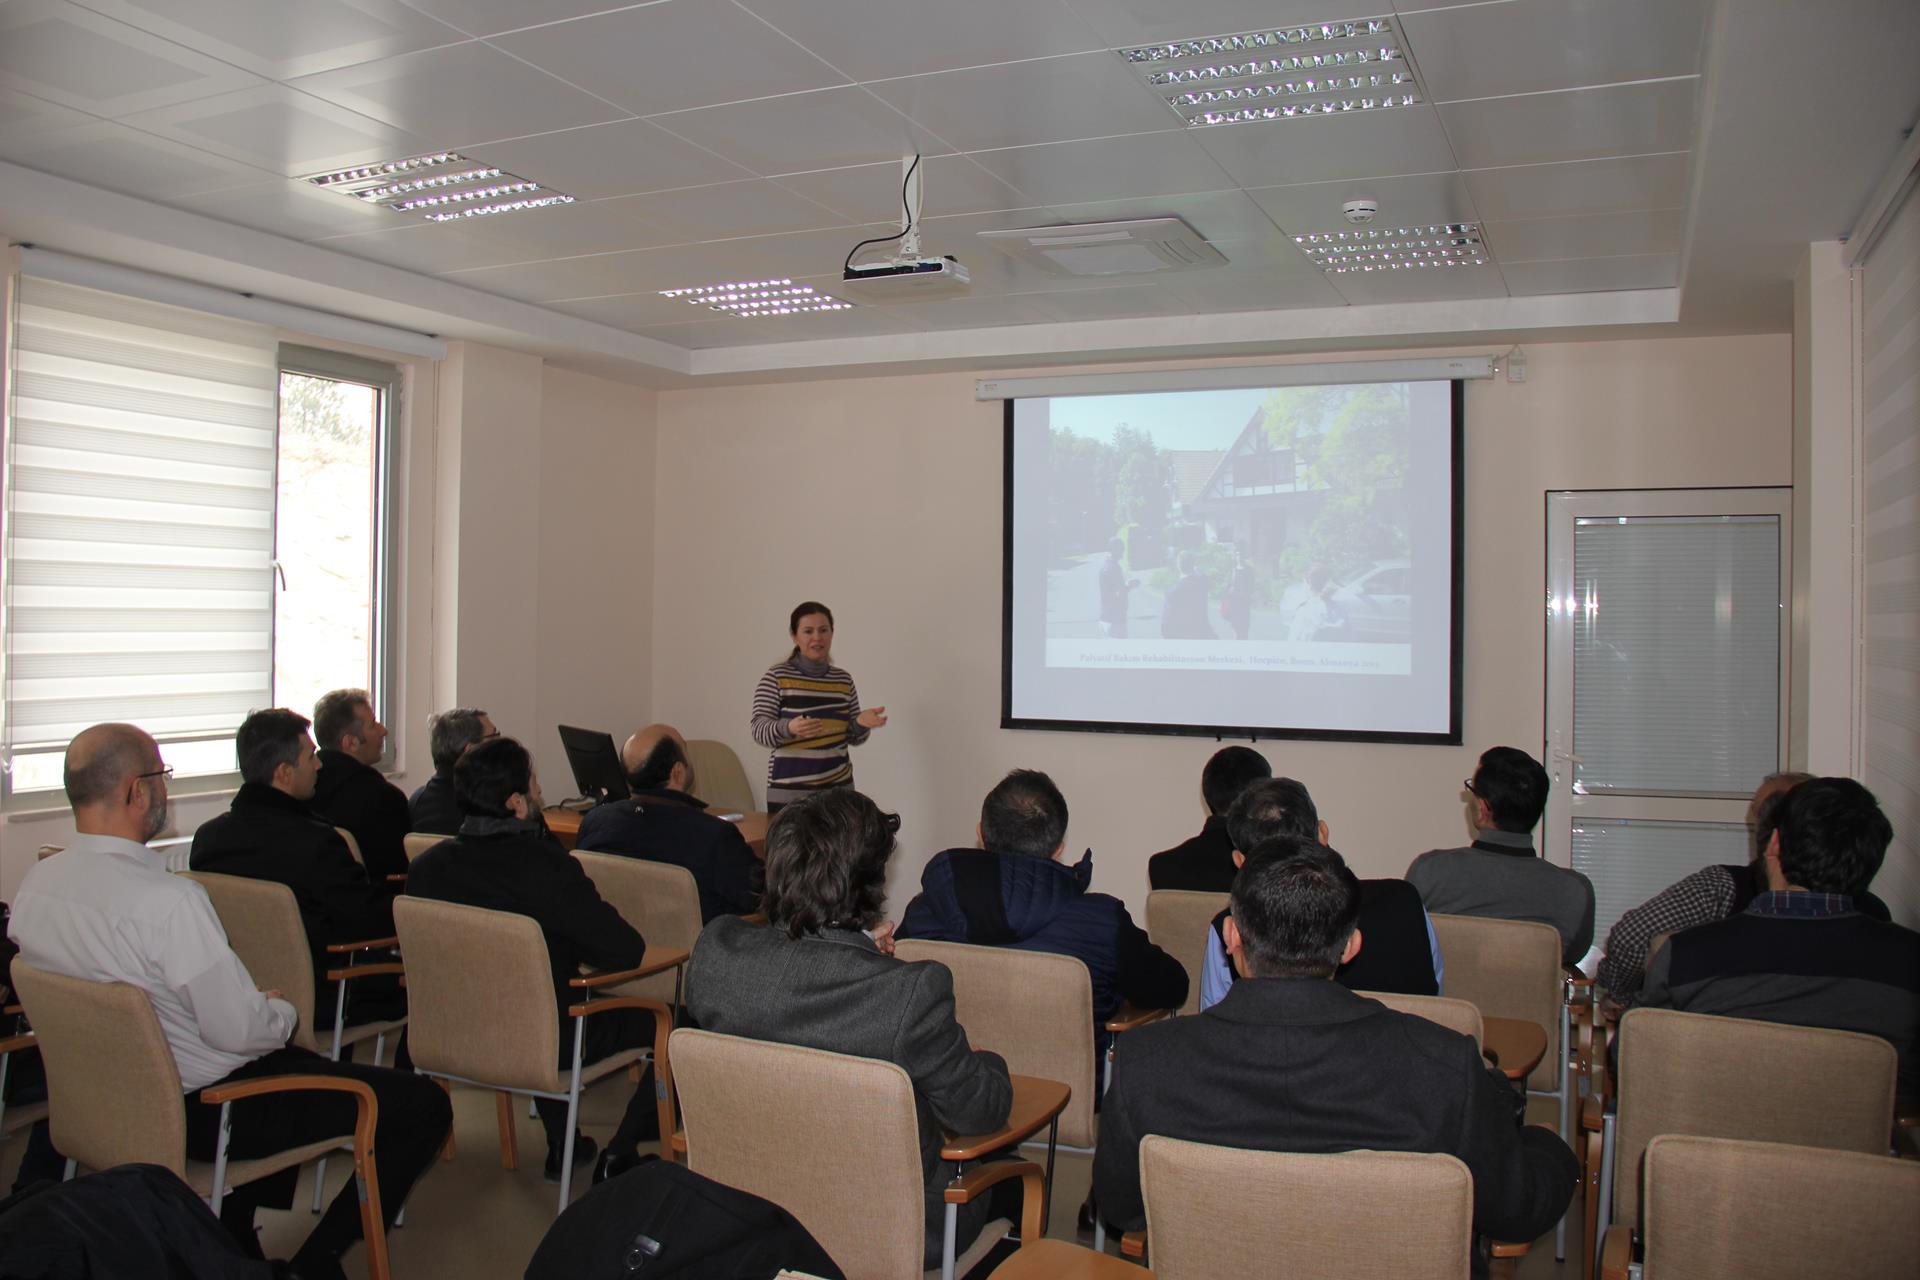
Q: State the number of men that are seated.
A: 14